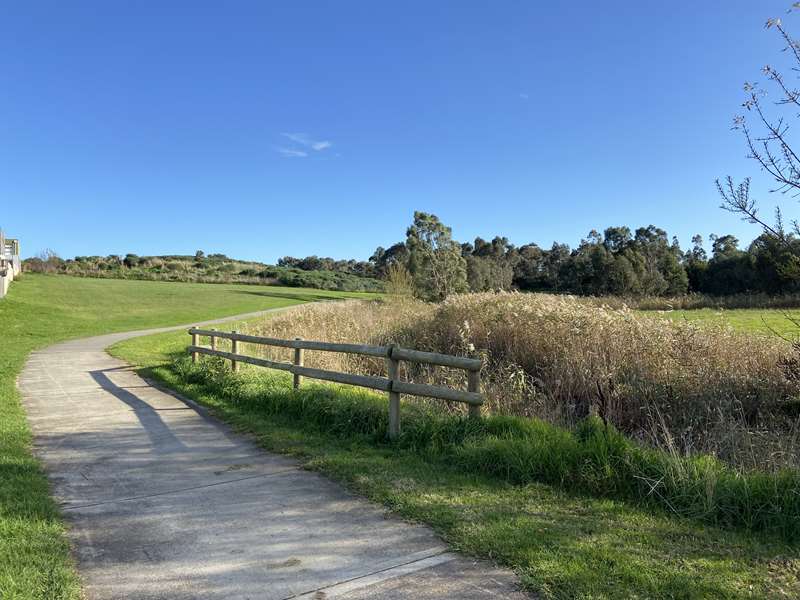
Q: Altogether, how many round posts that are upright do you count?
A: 6